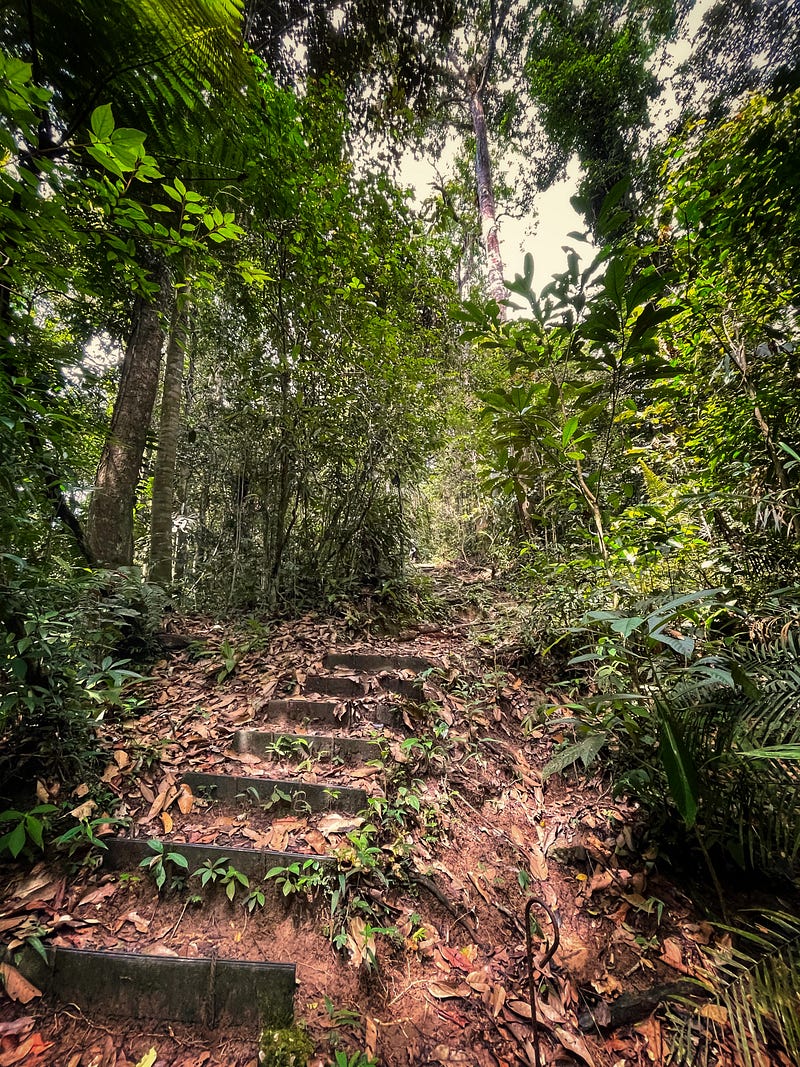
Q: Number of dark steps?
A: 7